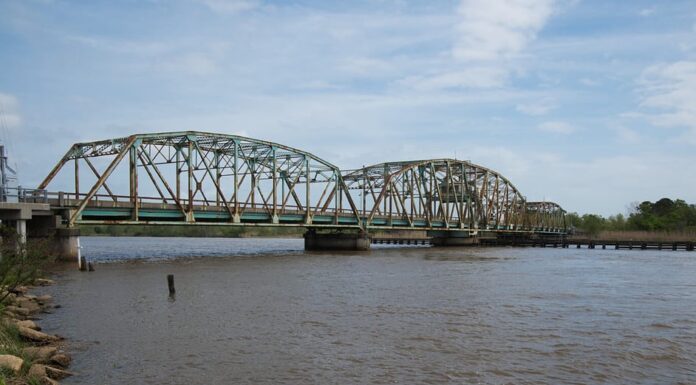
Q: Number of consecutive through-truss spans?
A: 3